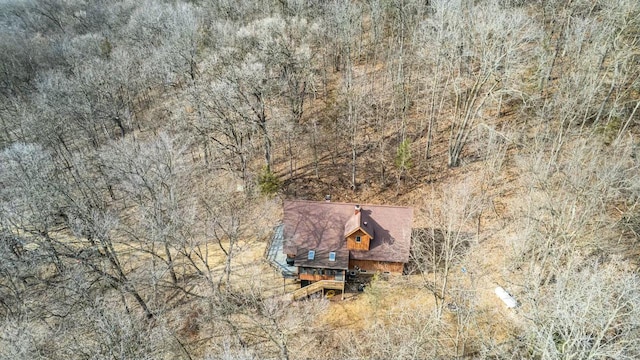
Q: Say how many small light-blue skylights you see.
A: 2